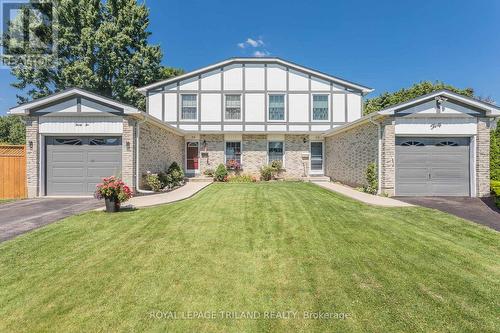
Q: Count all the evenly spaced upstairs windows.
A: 4